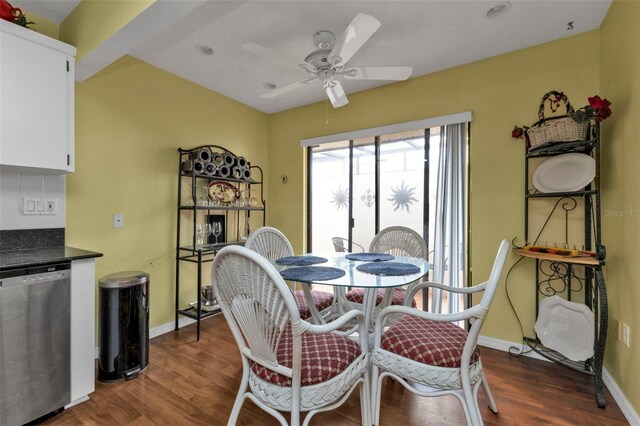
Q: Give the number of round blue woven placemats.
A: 4